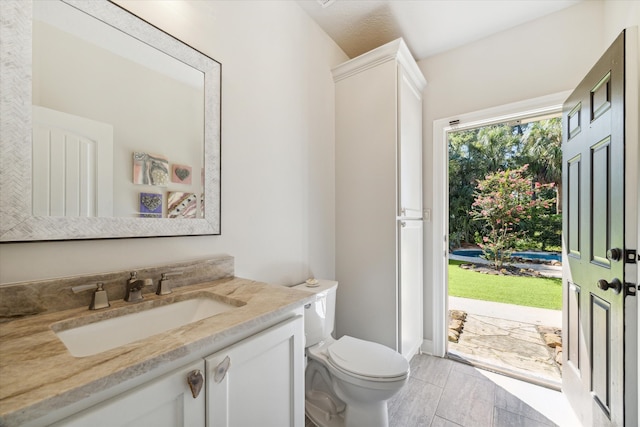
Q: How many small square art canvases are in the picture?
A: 4